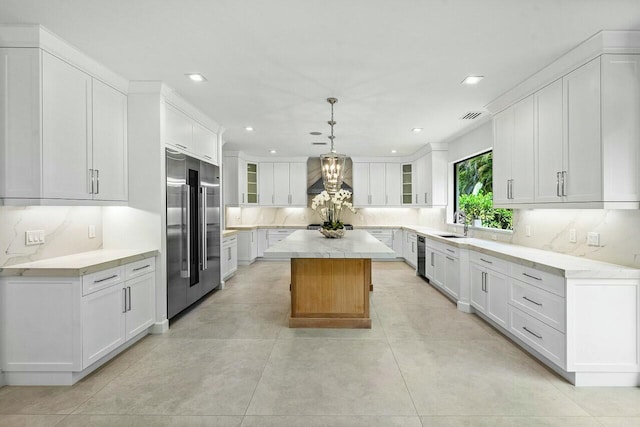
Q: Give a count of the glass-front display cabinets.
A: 2